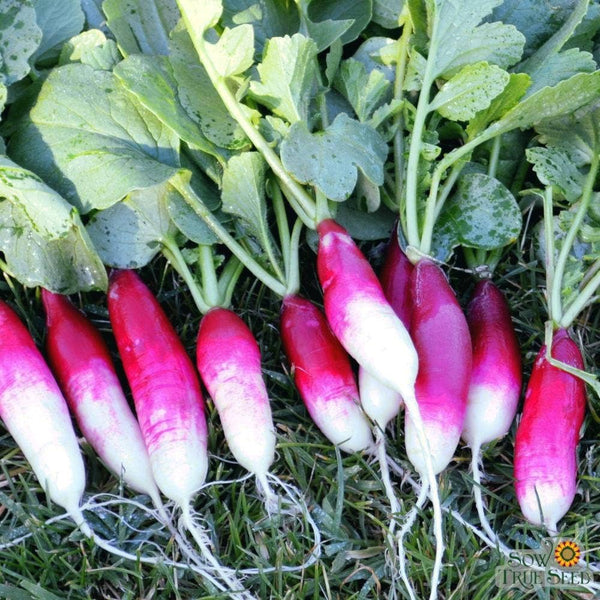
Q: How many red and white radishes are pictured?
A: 10